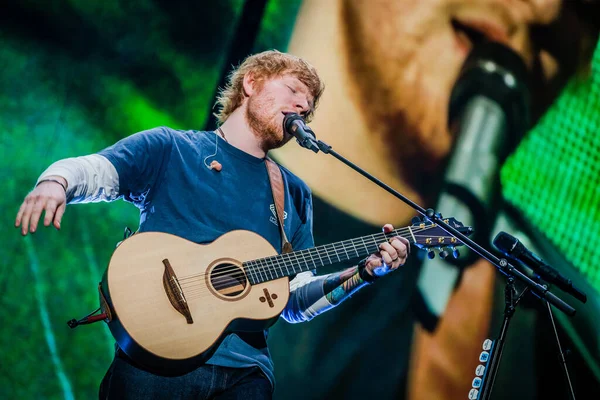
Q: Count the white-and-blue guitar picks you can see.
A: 2